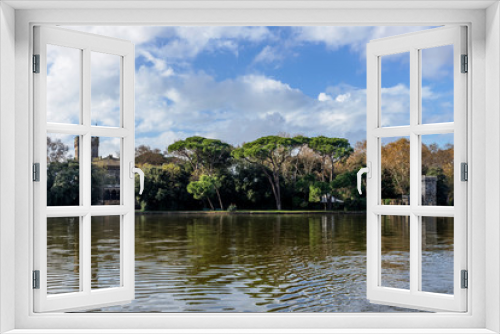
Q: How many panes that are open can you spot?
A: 2